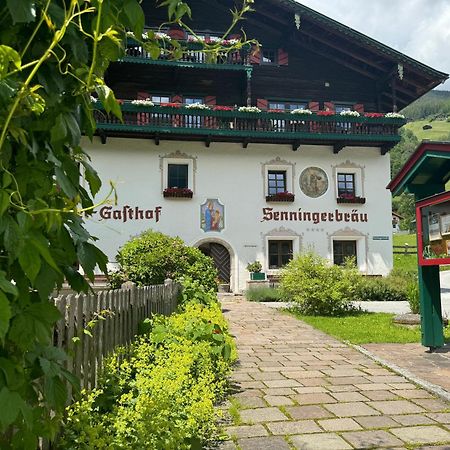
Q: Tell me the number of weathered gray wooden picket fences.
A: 1